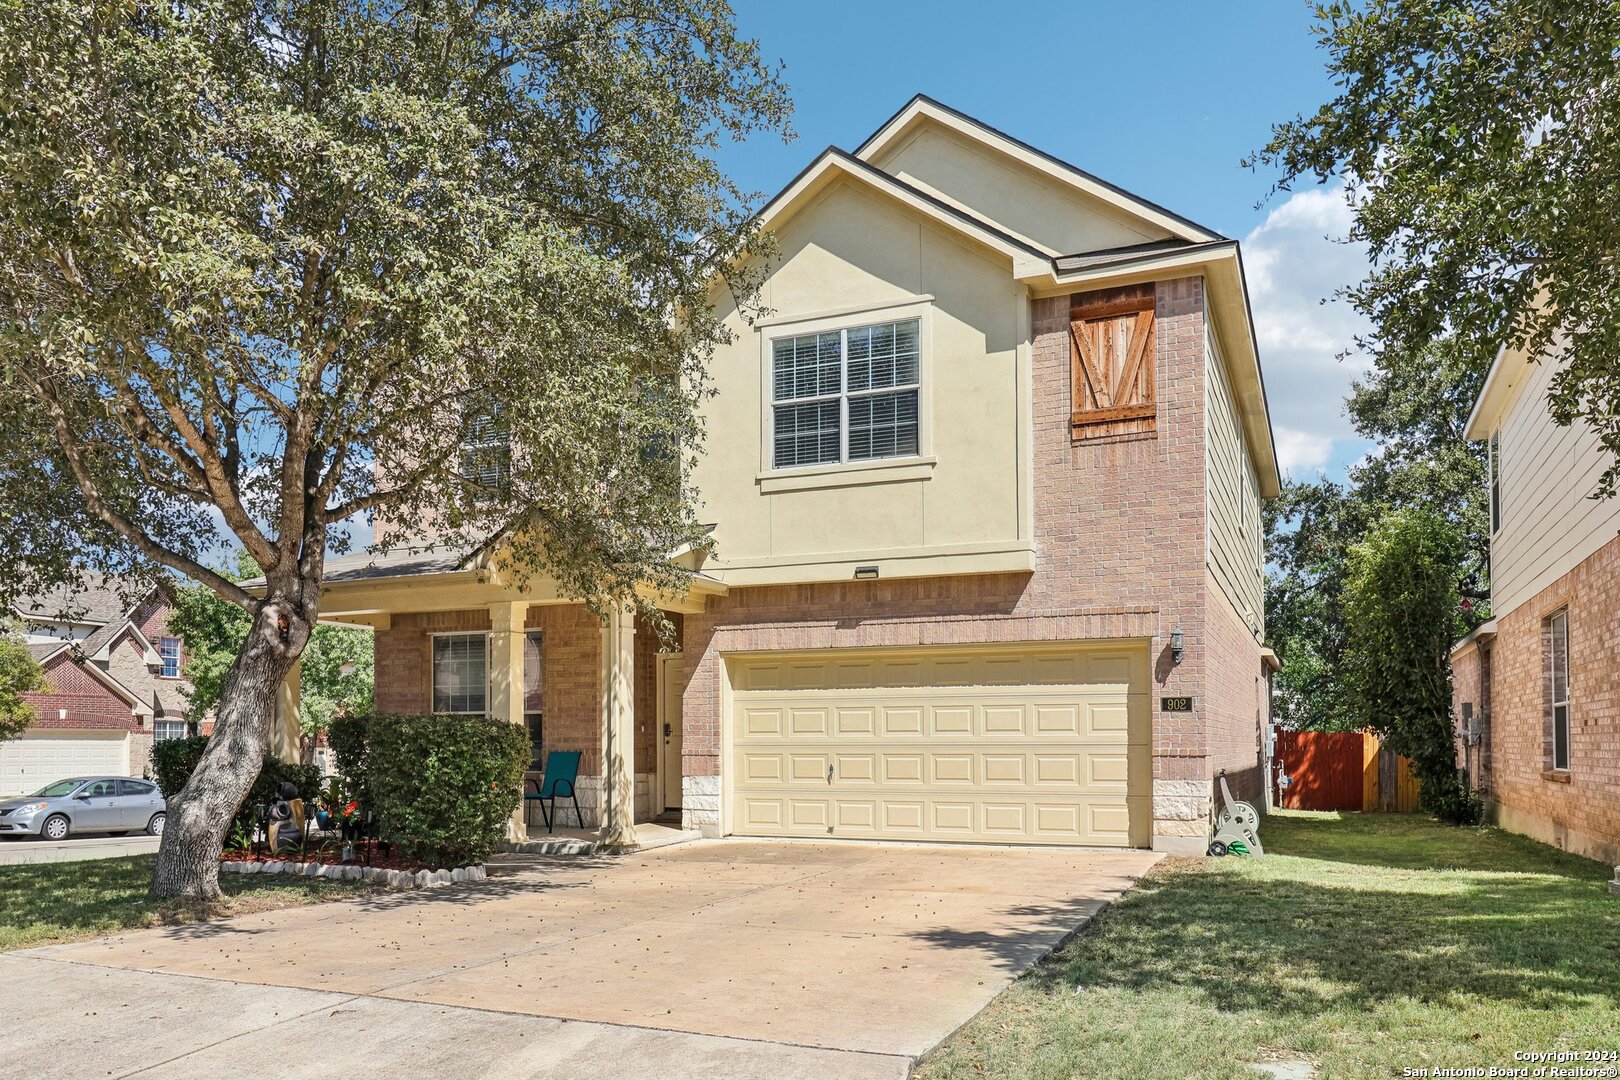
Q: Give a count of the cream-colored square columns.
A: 3